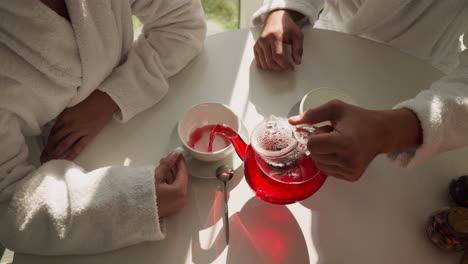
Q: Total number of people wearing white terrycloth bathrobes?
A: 2